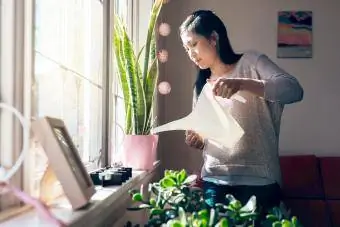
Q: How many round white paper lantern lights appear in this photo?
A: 3